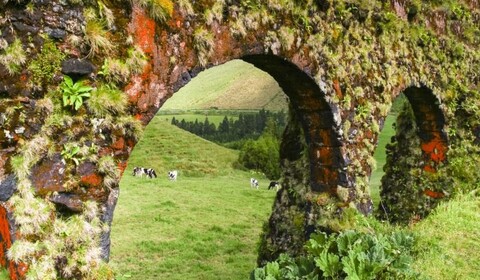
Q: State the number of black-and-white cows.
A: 5